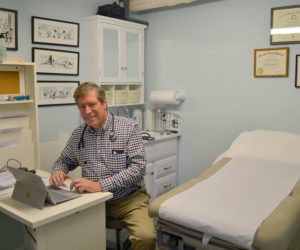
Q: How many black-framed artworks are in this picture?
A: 4